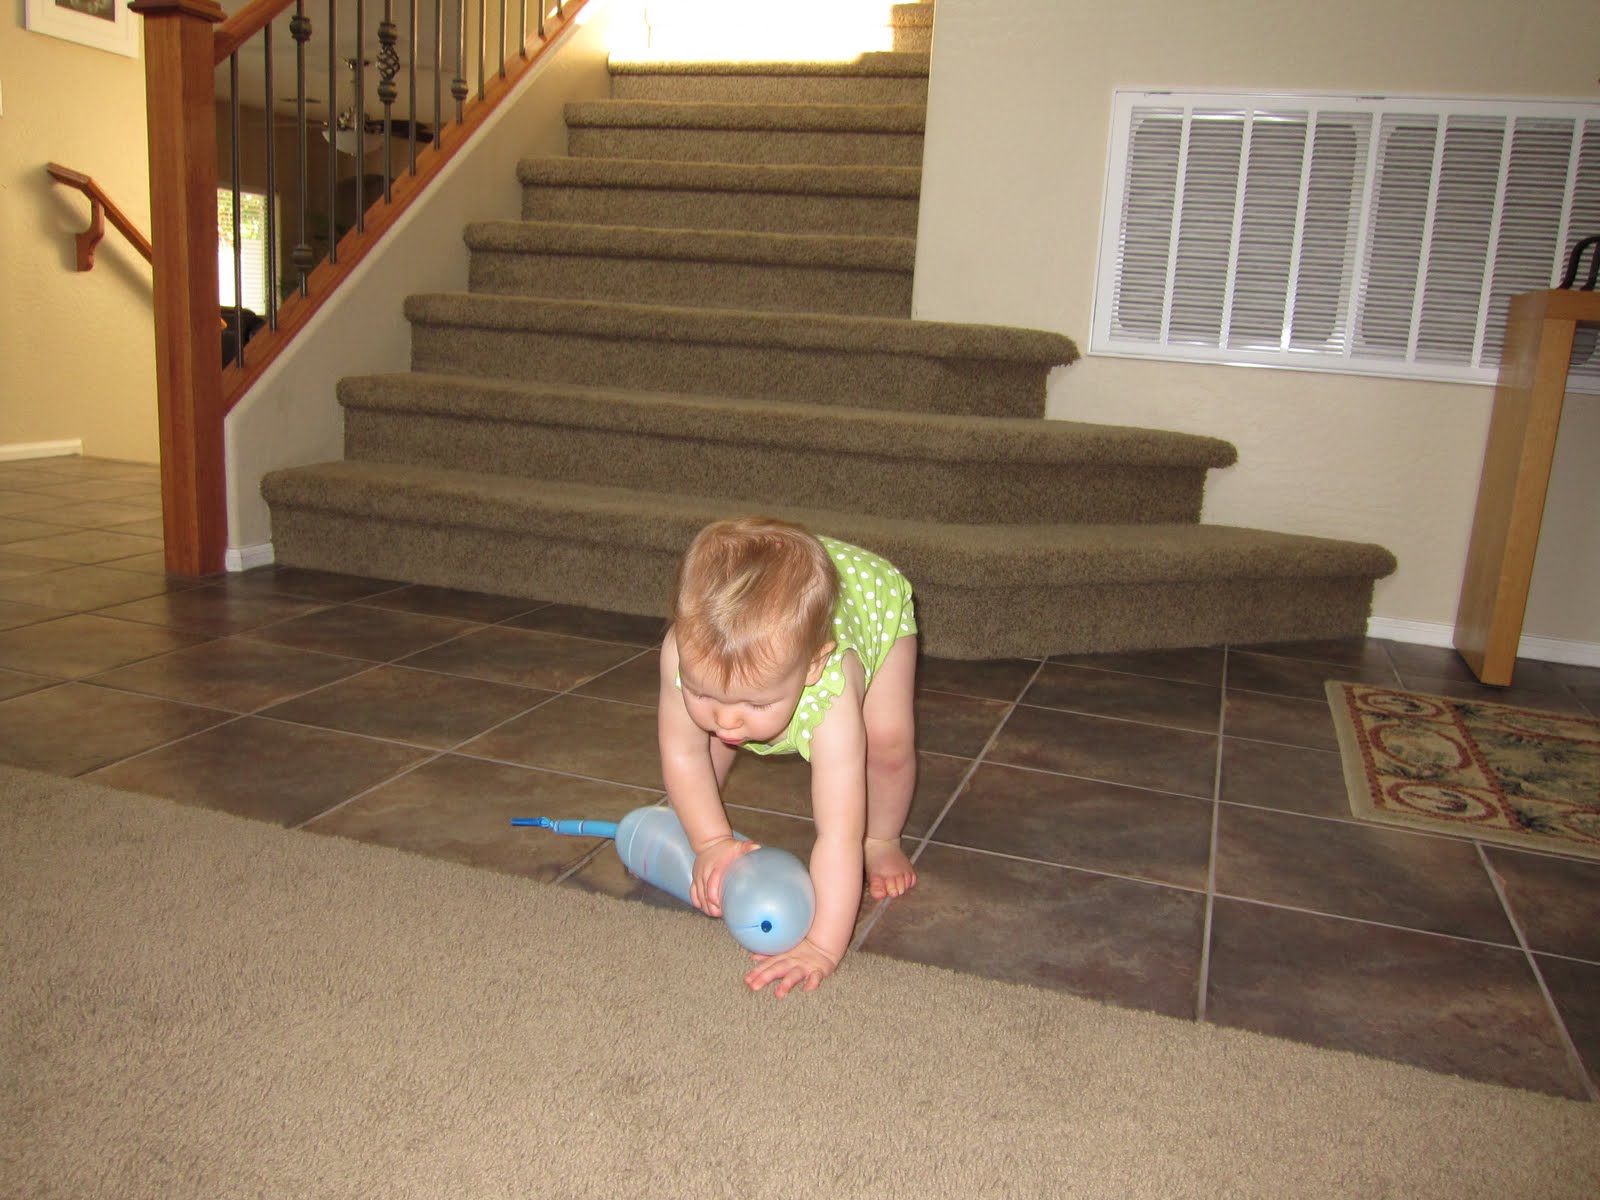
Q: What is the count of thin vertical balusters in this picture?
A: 14